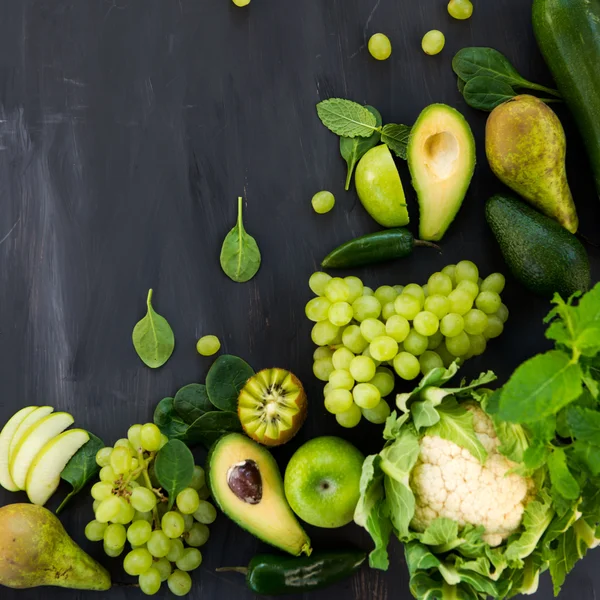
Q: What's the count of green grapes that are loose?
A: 6